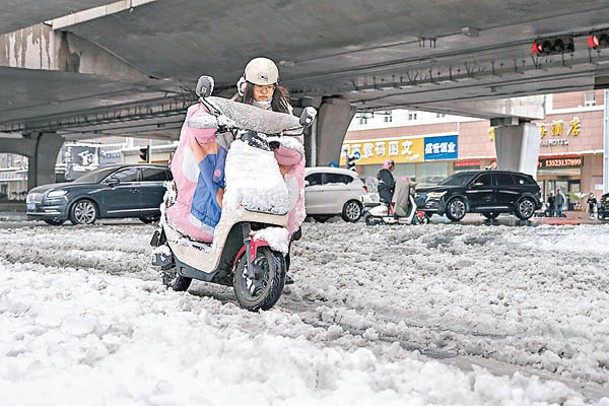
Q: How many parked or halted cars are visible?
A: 3